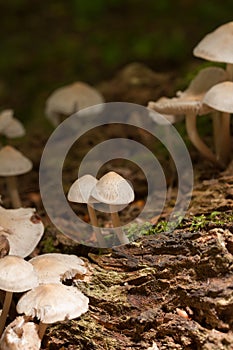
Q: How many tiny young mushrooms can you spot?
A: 2